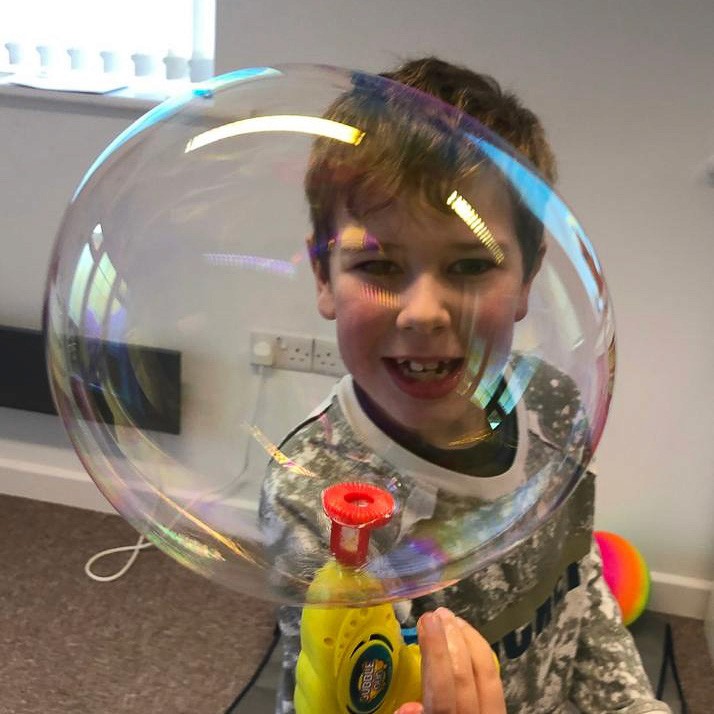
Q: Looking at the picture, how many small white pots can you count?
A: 7